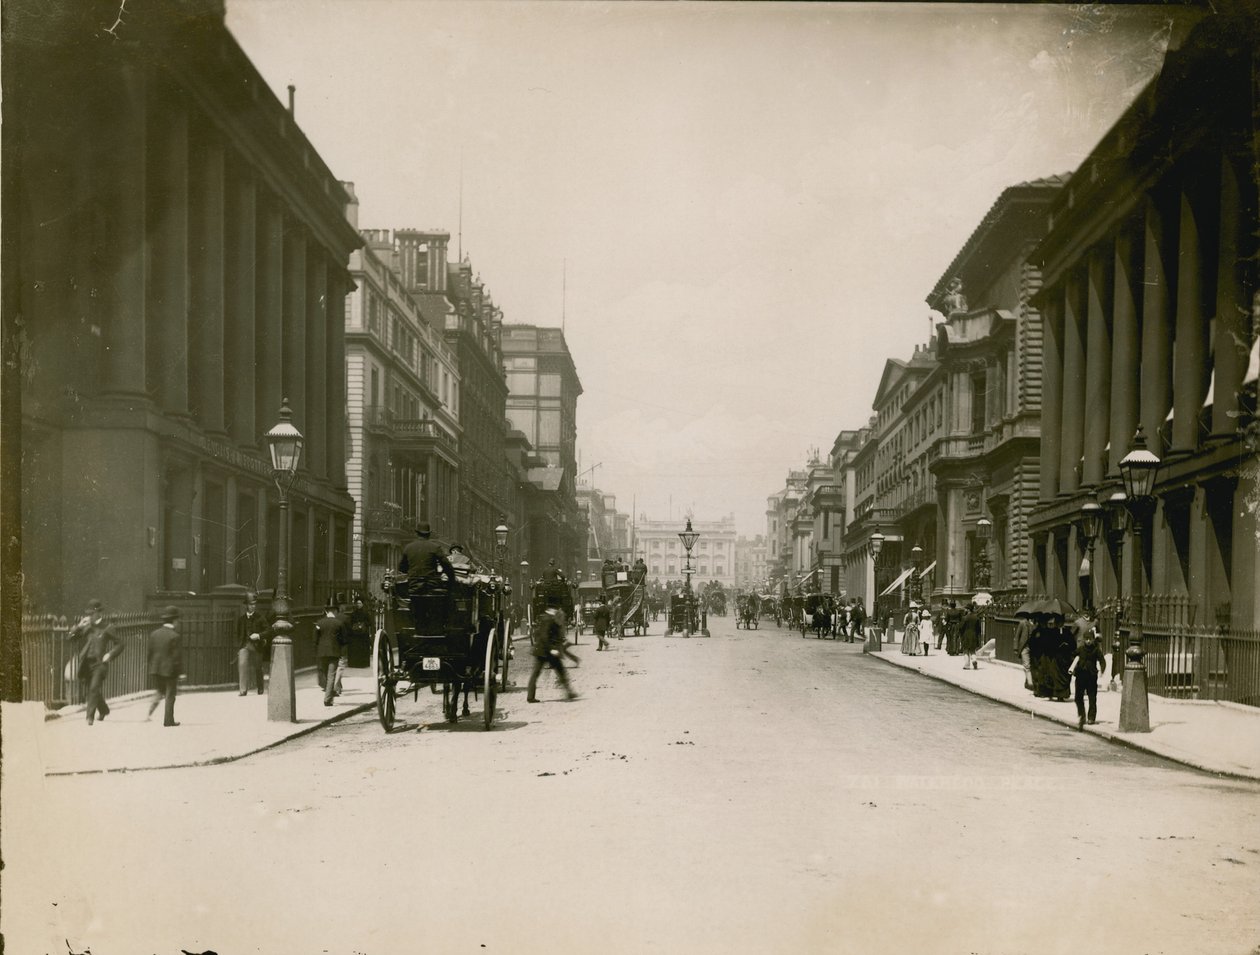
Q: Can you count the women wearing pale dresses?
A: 2